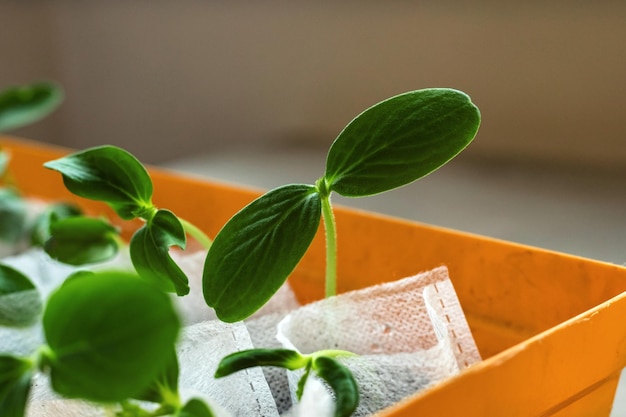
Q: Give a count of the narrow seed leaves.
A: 2